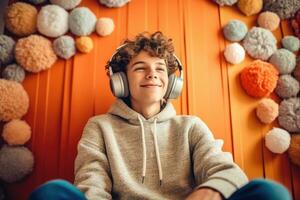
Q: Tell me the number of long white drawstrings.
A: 2